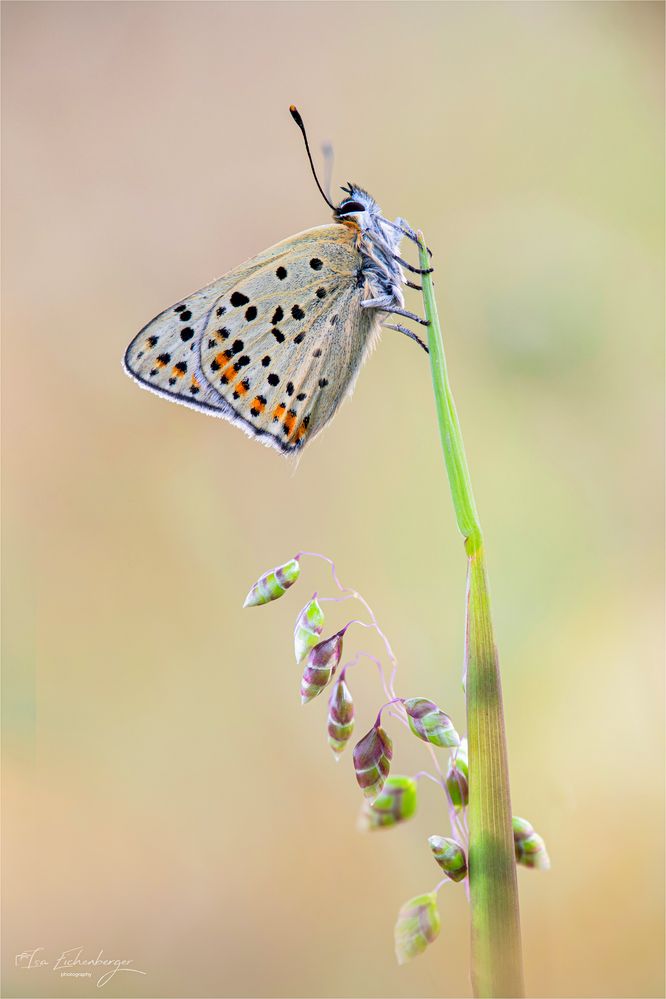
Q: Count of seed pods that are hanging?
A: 11